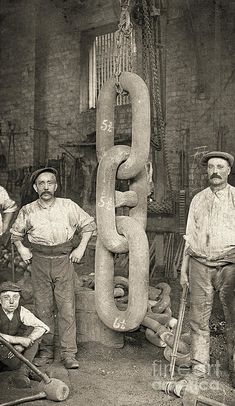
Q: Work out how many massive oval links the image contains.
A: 3